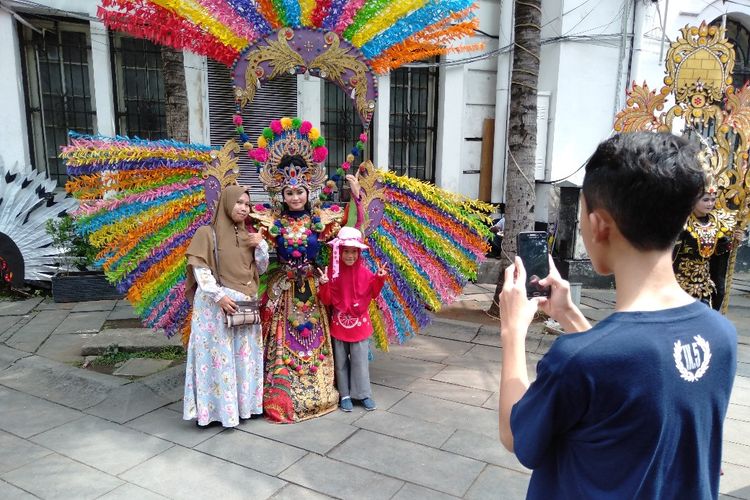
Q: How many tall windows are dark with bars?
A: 4